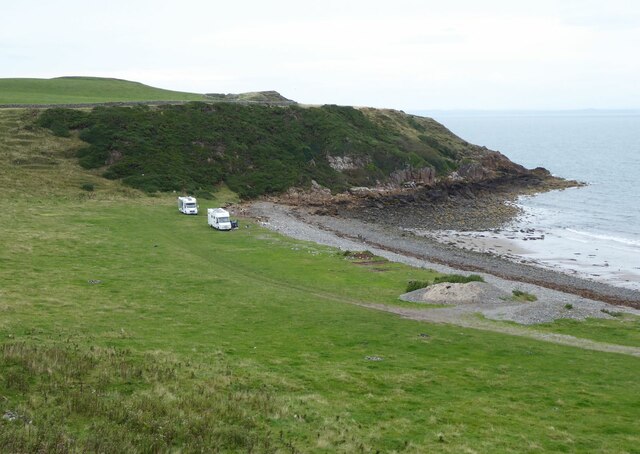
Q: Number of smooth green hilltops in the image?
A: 1